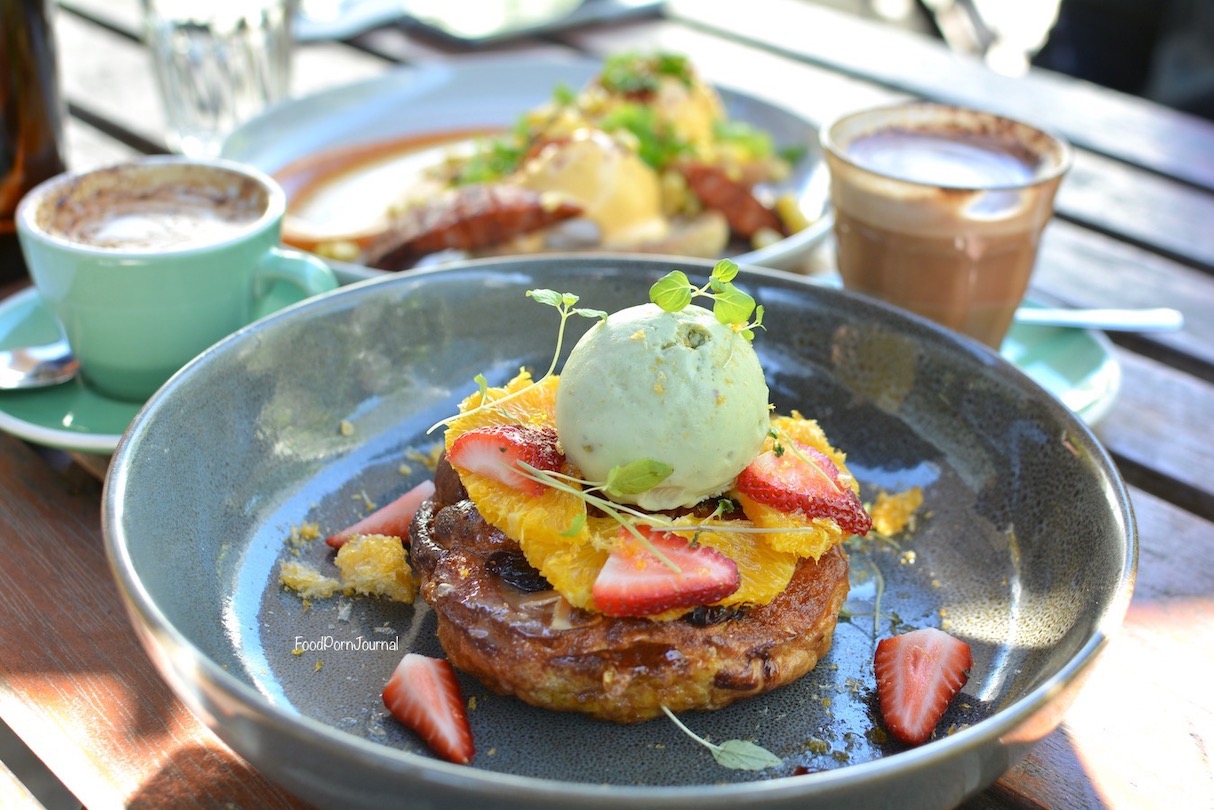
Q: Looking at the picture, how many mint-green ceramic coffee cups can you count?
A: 1